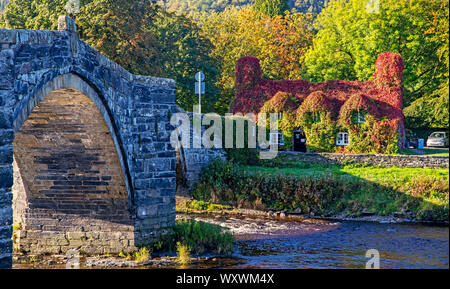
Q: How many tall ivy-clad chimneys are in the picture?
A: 2